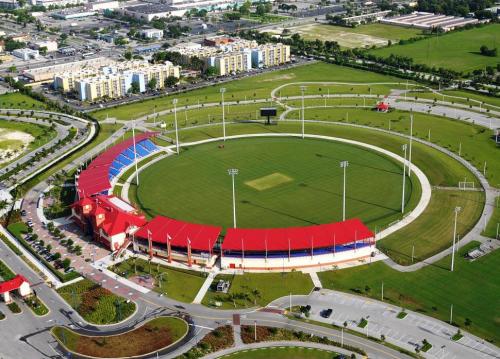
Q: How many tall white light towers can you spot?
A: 9